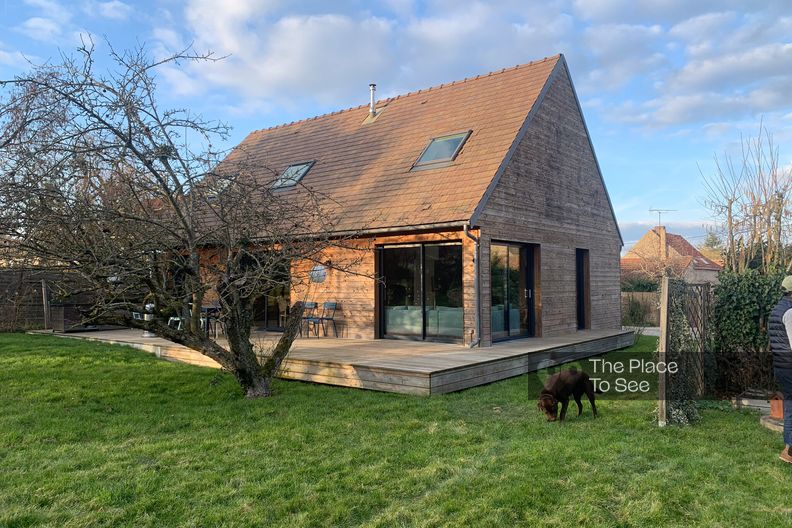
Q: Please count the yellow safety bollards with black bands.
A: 0